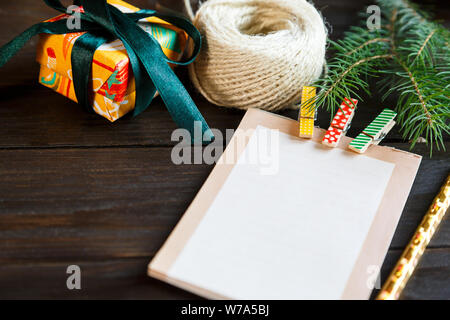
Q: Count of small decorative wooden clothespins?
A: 3